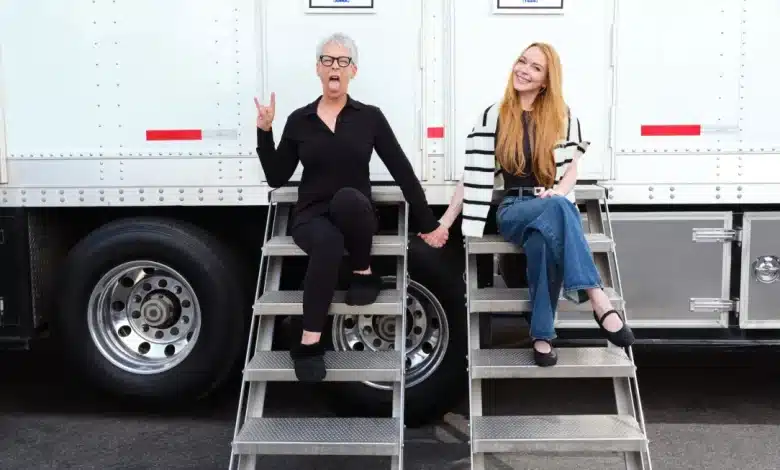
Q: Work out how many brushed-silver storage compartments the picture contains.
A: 2